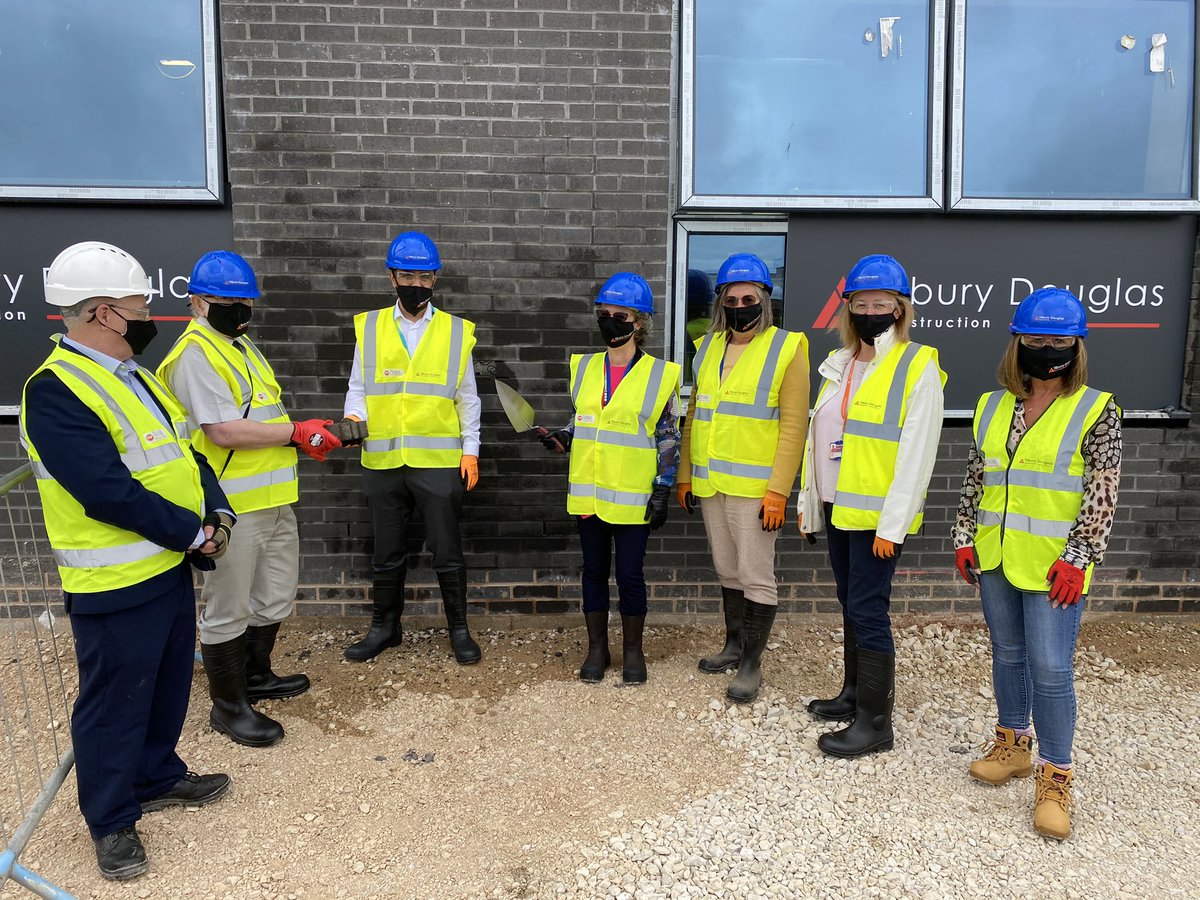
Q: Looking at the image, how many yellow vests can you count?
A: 7